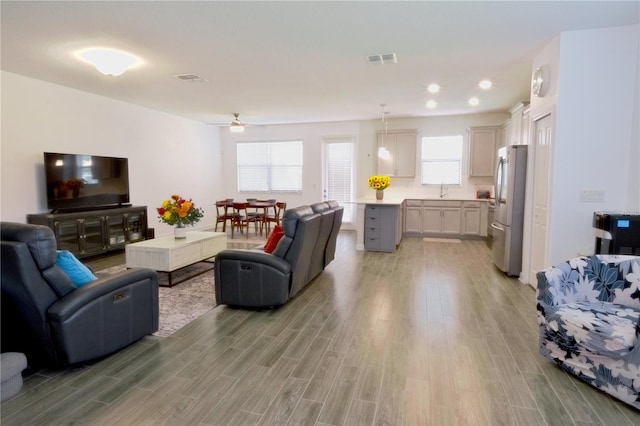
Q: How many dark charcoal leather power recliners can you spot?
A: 2